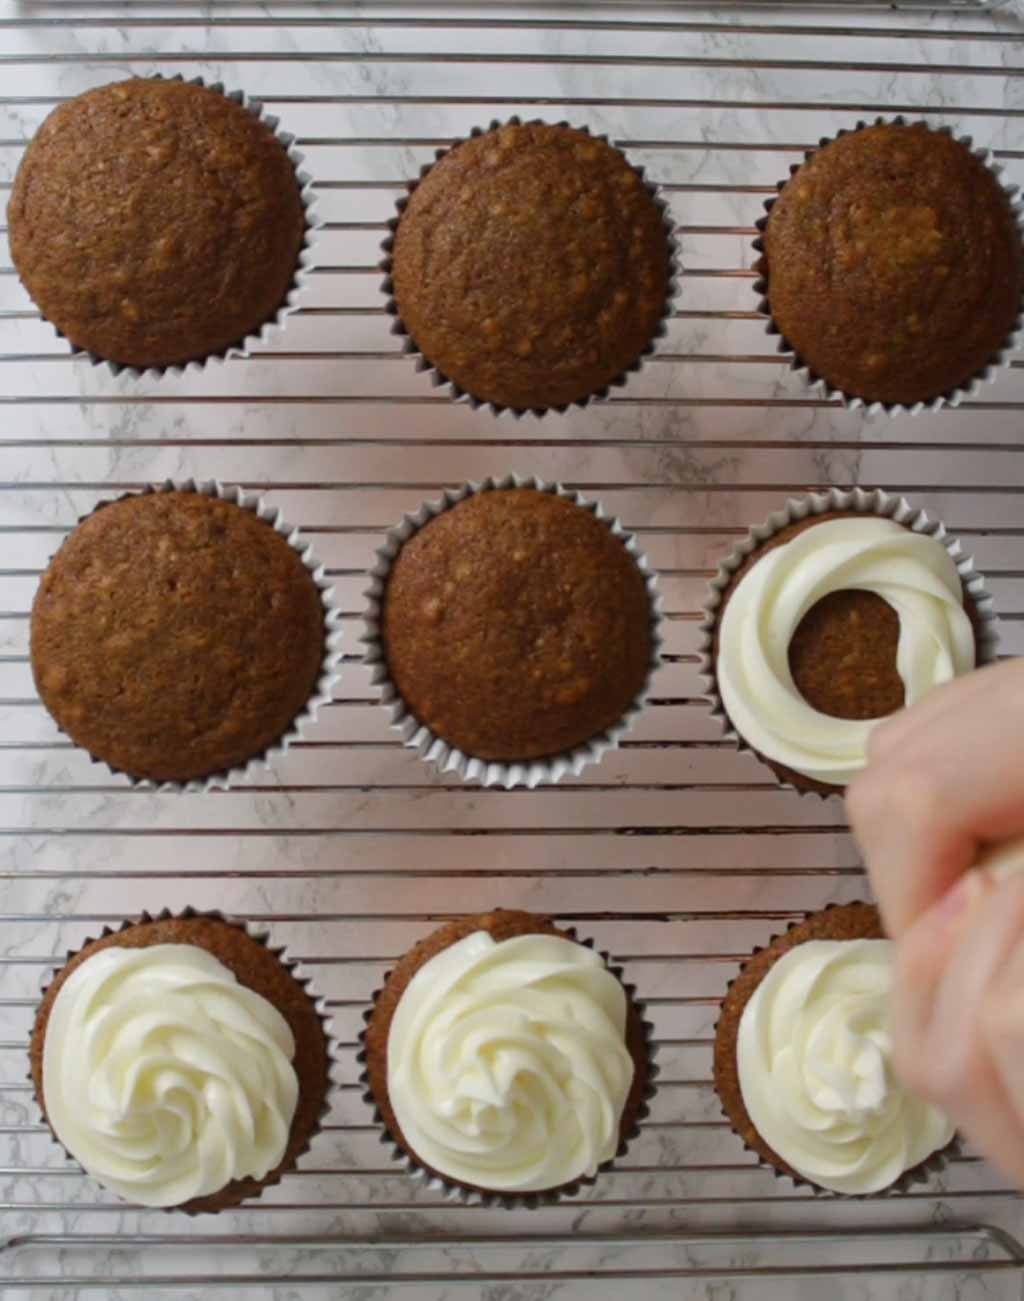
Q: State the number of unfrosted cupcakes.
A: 5